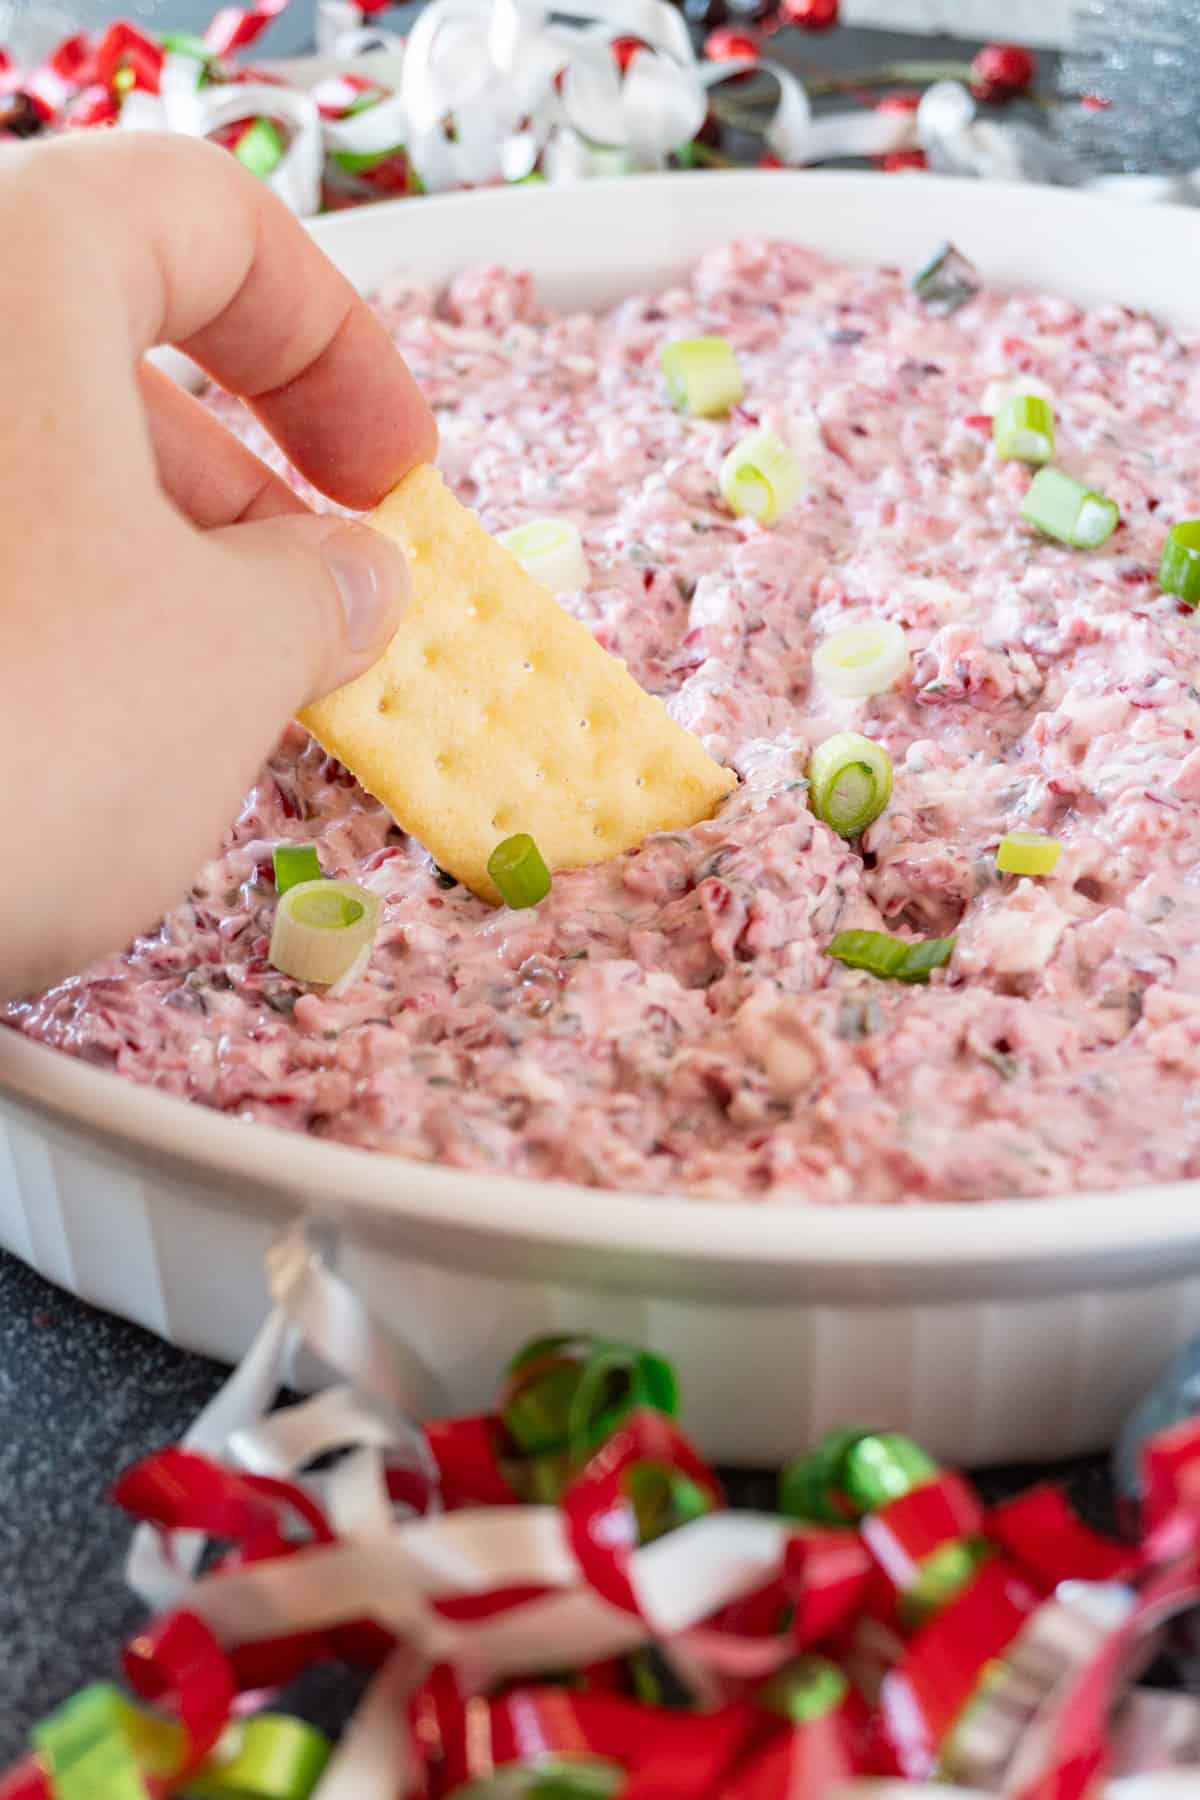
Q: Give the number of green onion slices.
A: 13